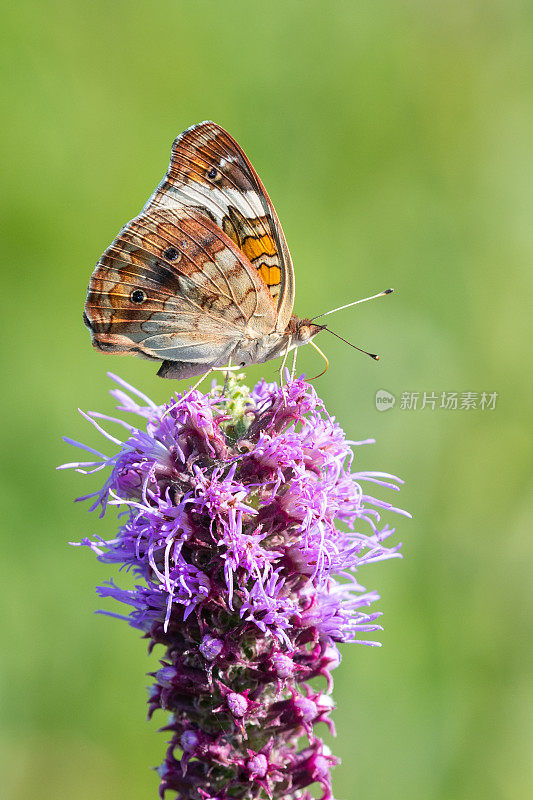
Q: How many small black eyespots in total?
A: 3